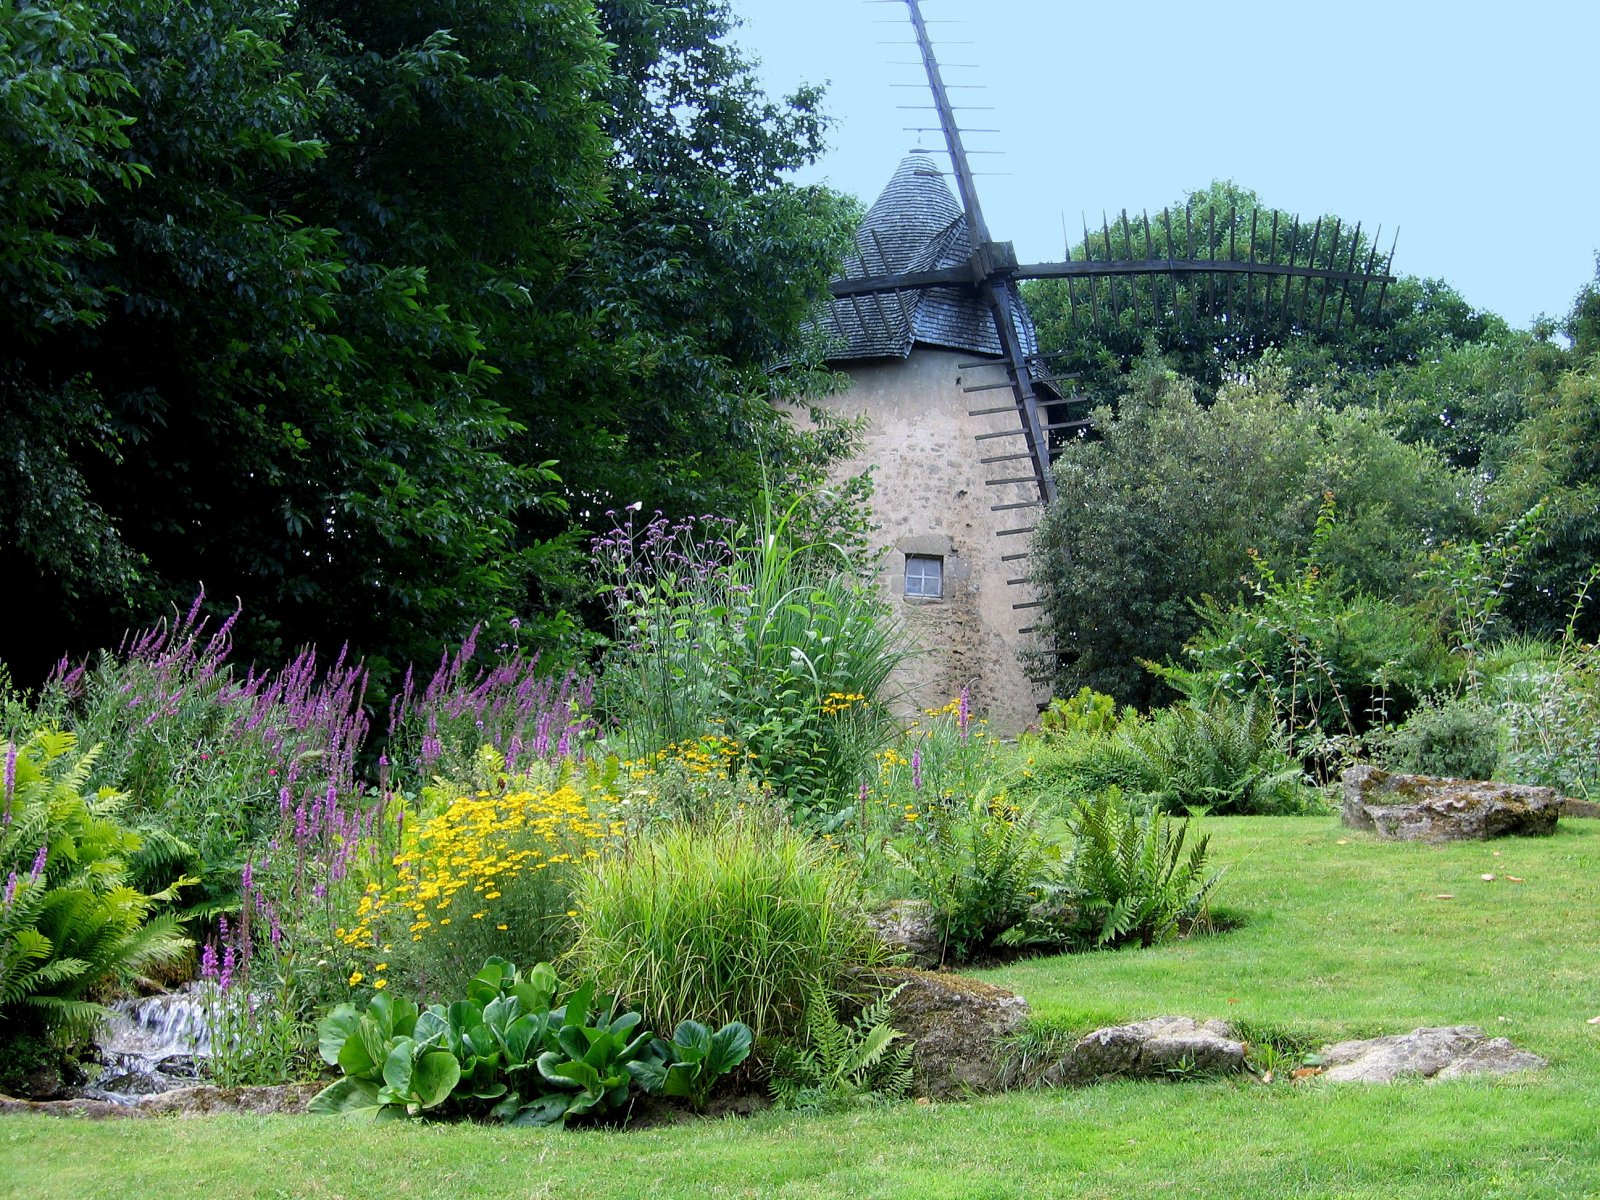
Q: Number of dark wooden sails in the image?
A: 4